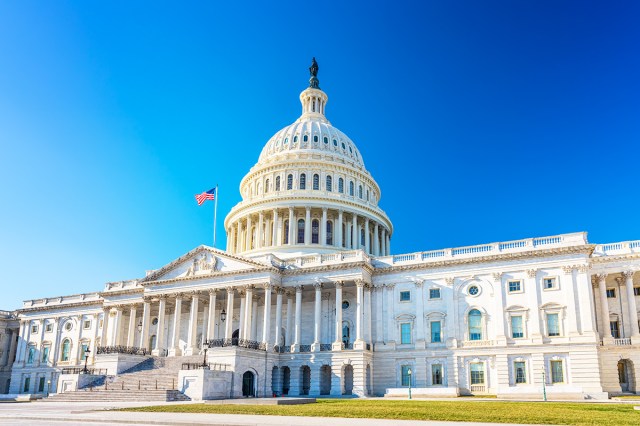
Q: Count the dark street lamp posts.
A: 2